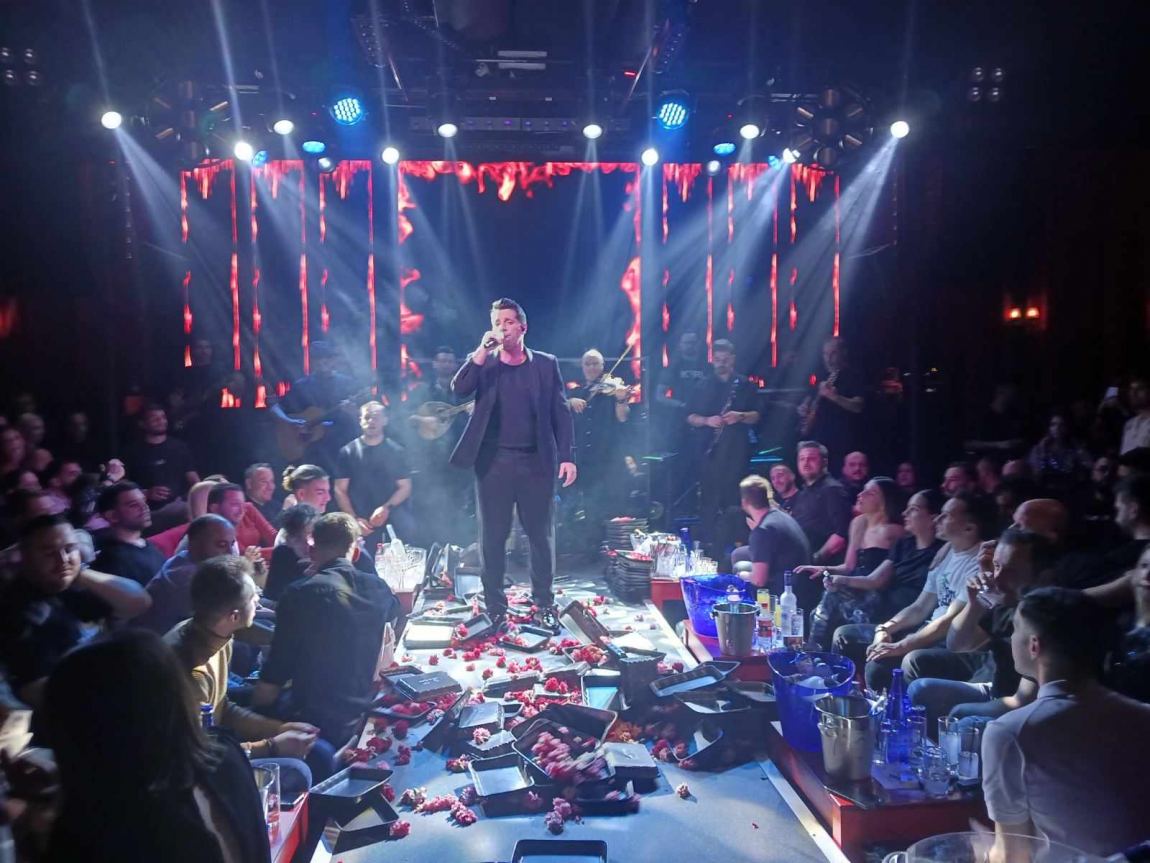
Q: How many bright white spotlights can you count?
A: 10